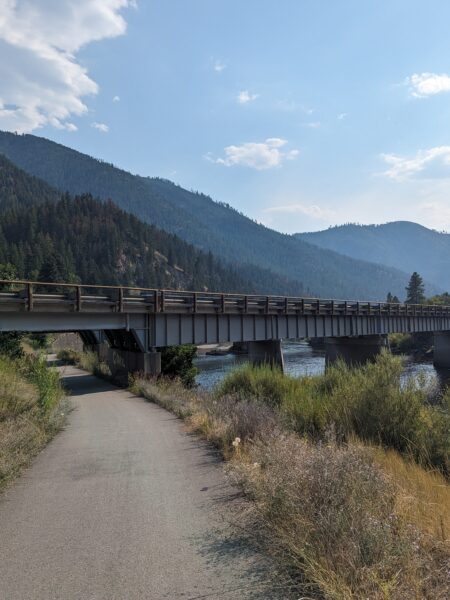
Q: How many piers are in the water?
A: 3